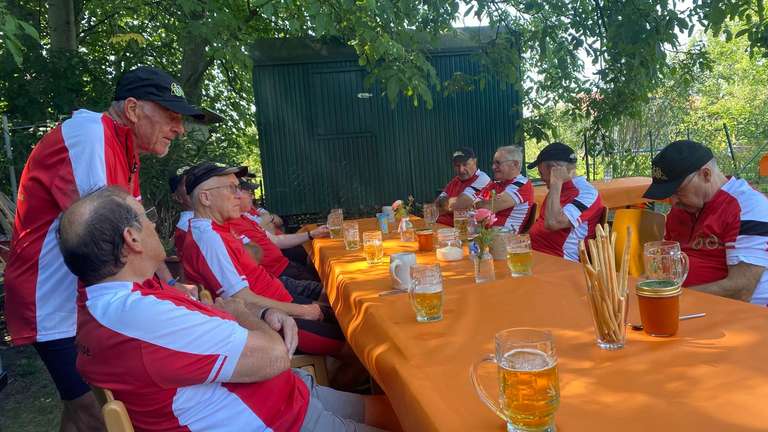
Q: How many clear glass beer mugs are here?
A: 9